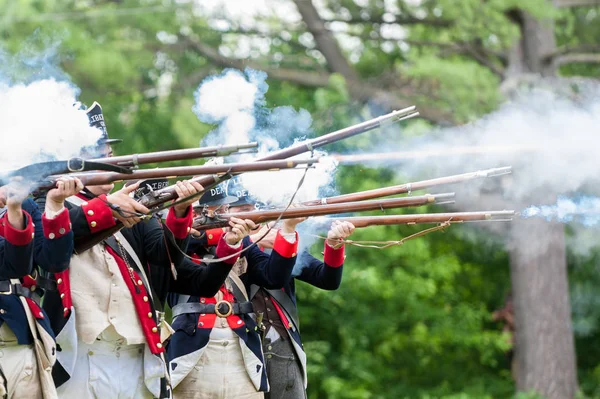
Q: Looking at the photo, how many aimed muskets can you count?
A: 6